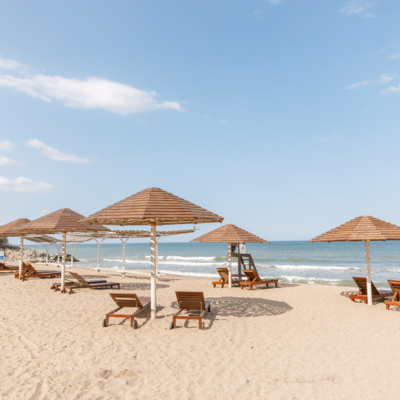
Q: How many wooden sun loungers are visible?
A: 11